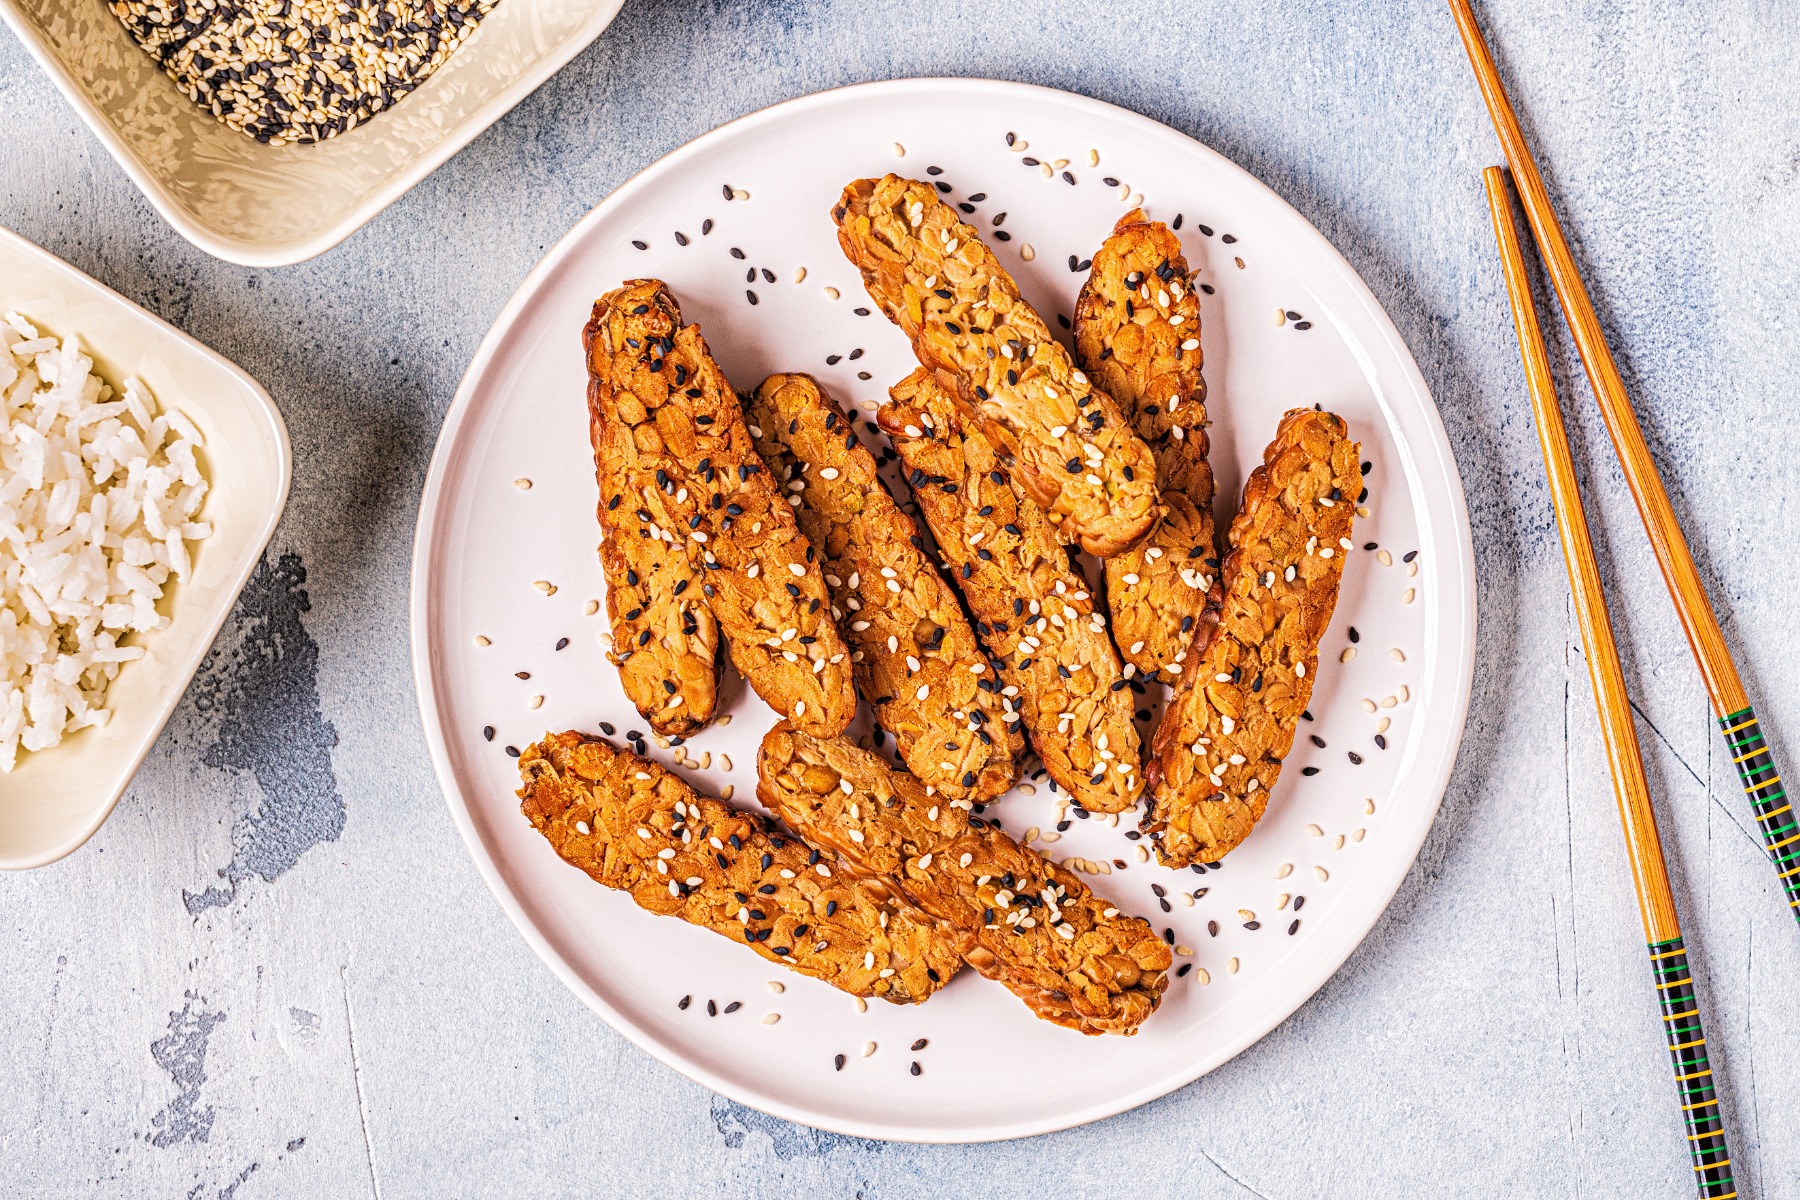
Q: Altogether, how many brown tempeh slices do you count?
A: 9